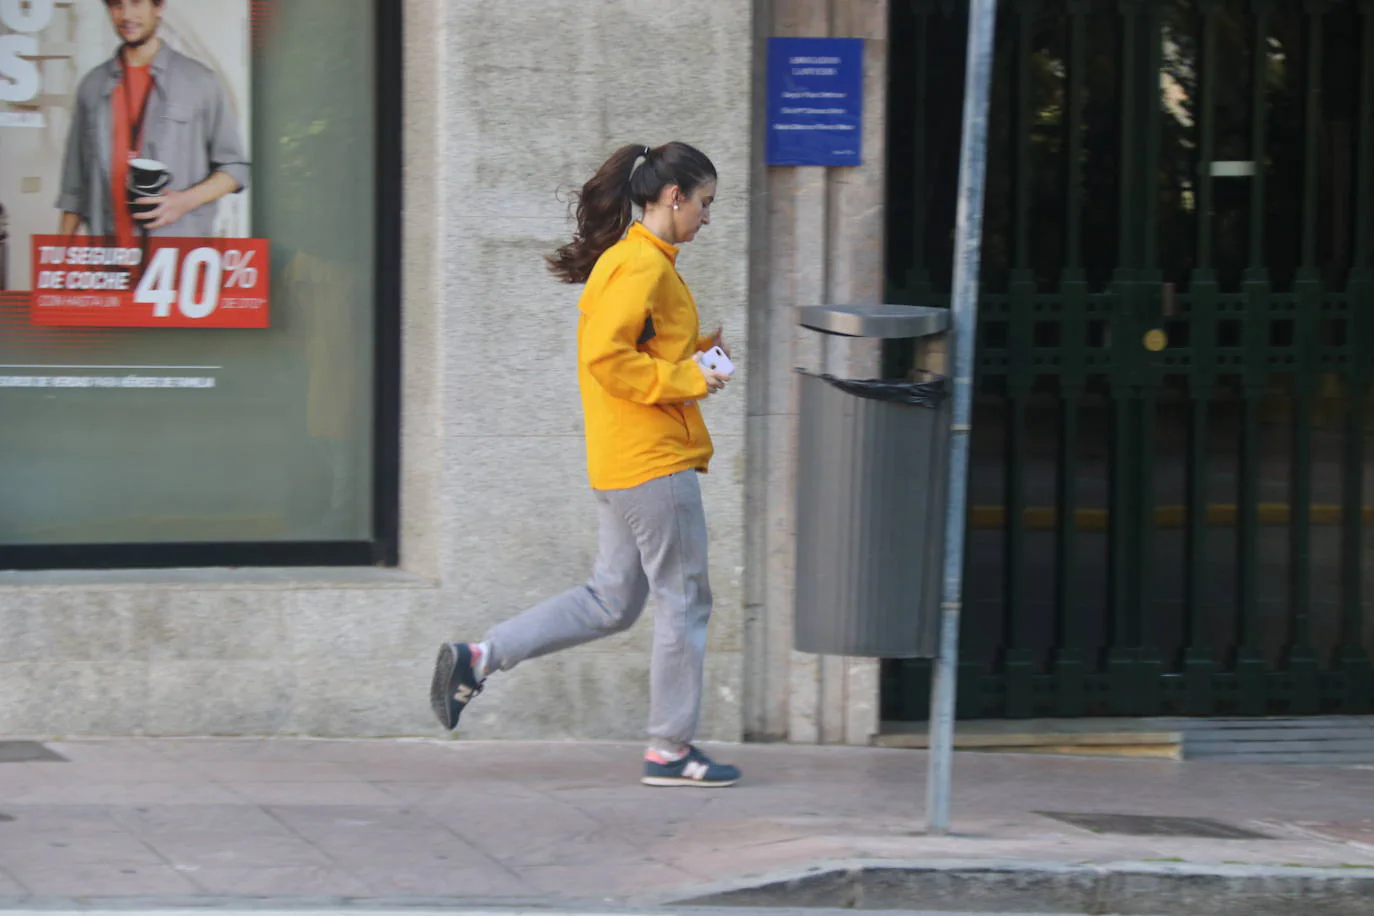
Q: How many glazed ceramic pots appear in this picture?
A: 0